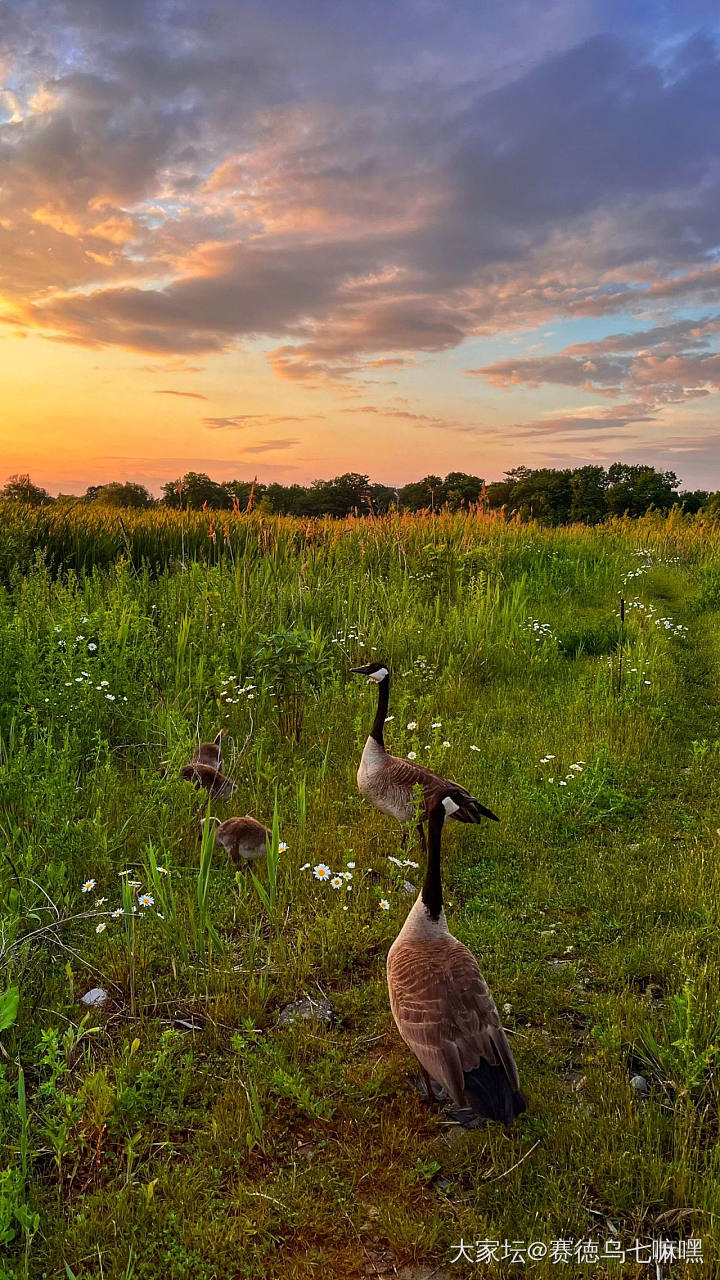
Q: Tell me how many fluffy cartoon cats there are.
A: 0